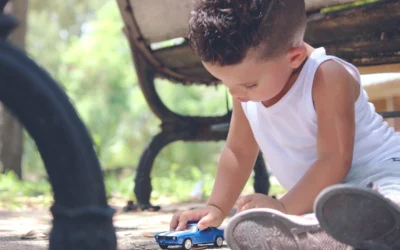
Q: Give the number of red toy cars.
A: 0